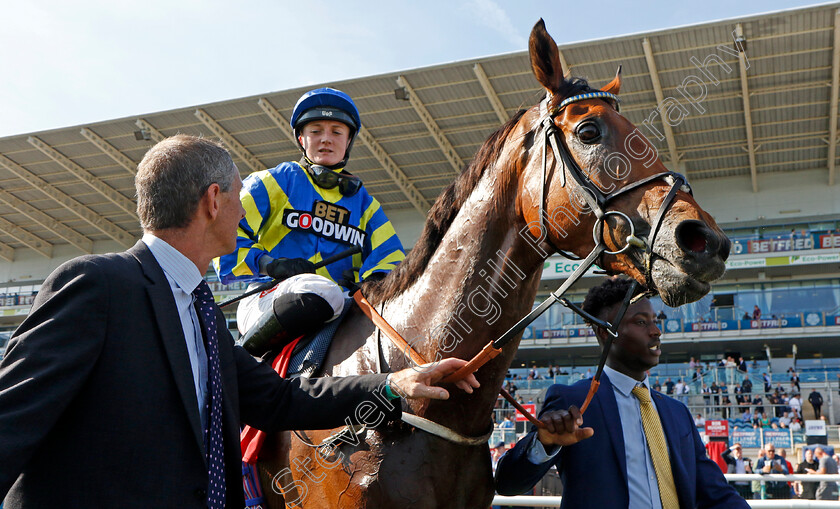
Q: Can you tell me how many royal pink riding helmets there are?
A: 0